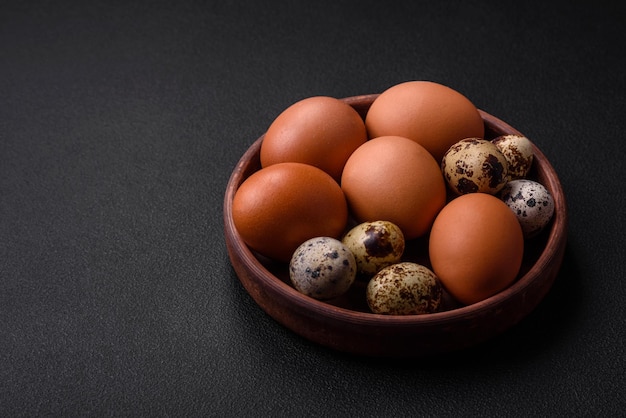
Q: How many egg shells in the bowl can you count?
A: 11